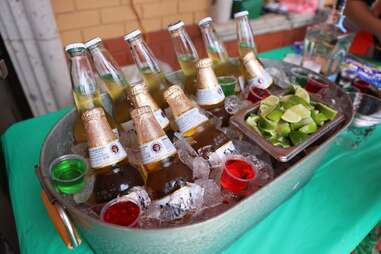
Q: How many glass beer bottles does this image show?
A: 12